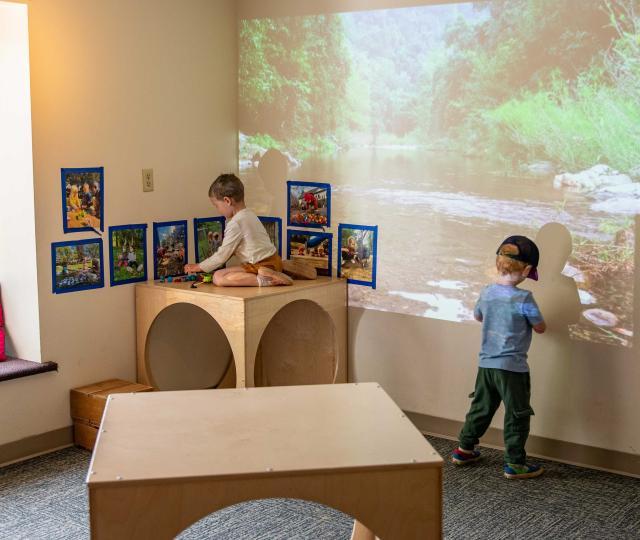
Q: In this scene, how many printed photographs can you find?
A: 9